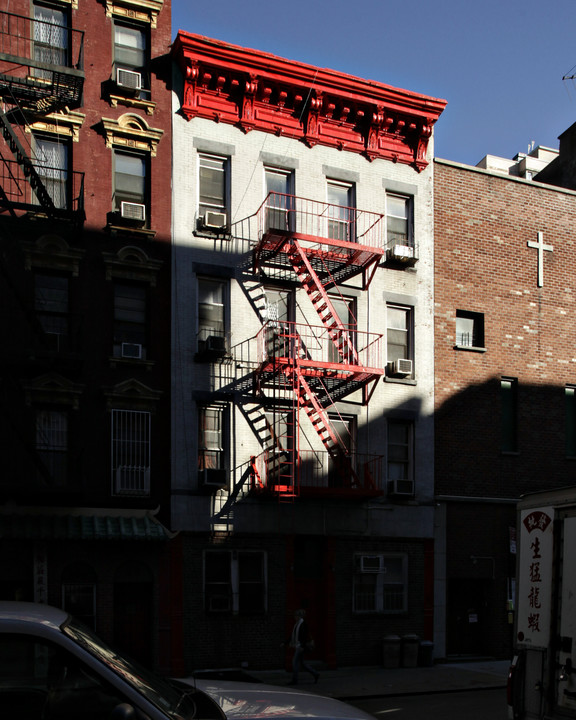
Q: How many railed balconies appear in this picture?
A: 5